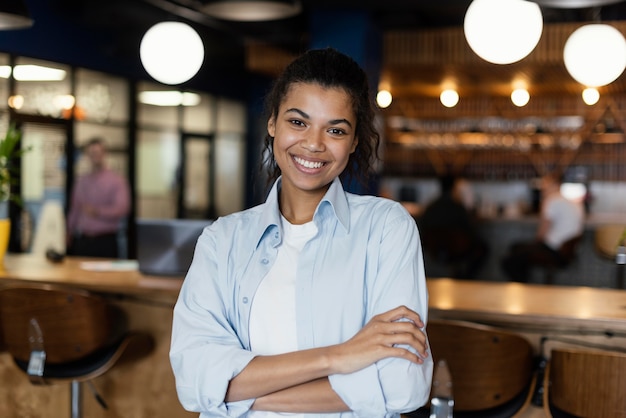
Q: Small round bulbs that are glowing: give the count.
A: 4